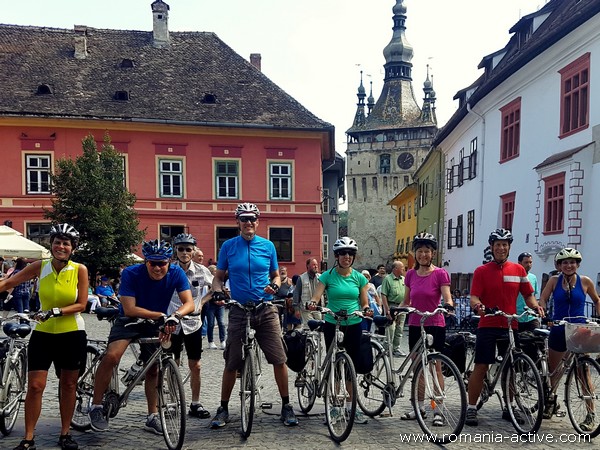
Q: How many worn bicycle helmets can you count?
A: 8